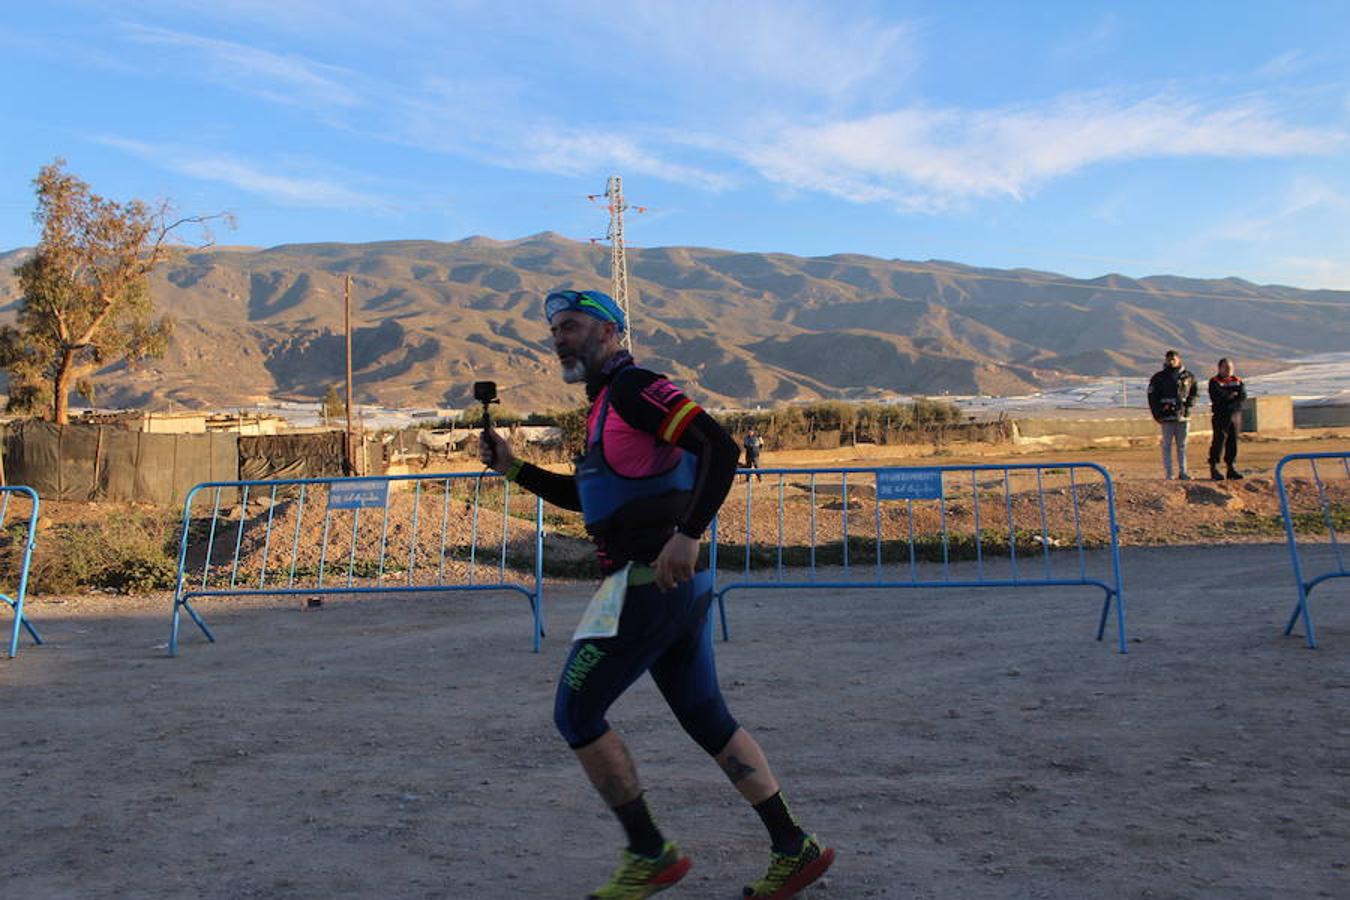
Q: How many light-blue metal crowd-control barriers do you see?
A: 4